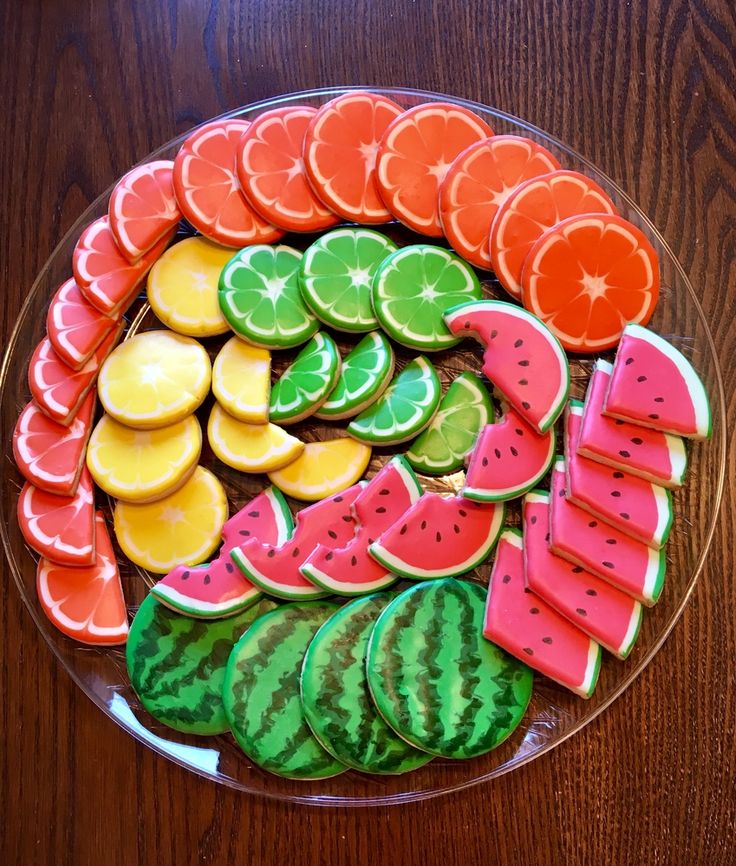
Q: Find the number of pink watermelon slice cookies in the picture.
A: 12